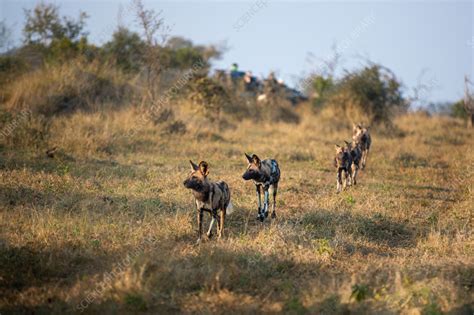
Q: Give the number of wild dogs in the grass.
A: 5